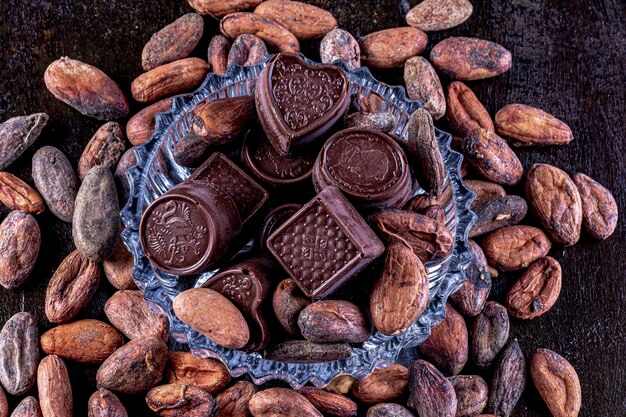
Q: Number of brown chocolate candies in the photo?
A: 8